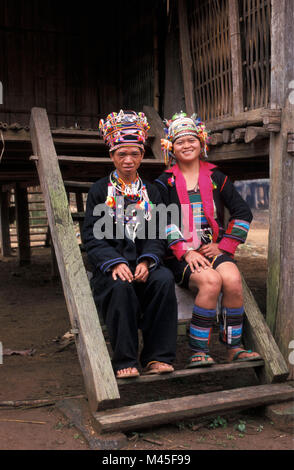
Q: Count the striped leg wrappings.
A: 2